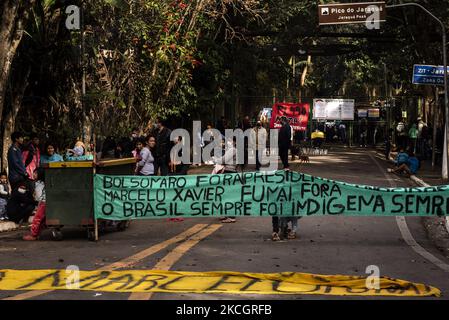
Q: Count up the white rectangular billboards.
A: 1